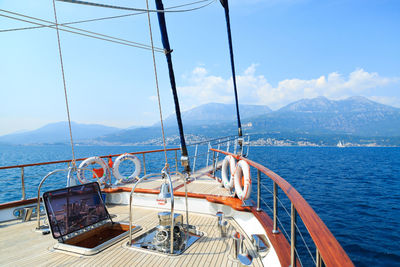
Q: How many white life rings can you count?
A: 4